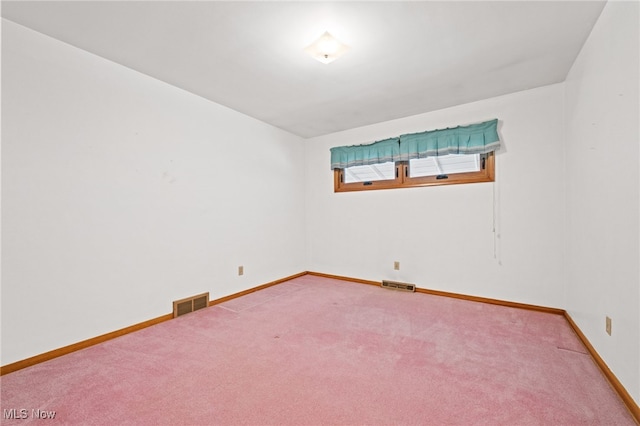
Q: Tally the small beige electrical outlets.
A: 3